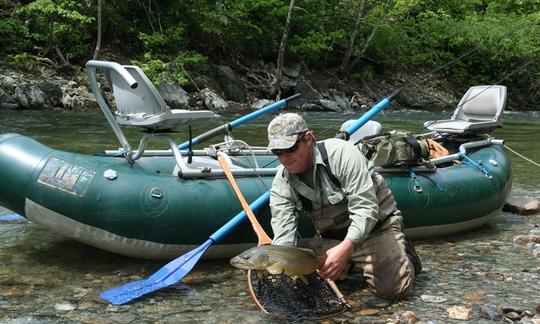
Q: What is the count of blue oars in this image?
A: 2